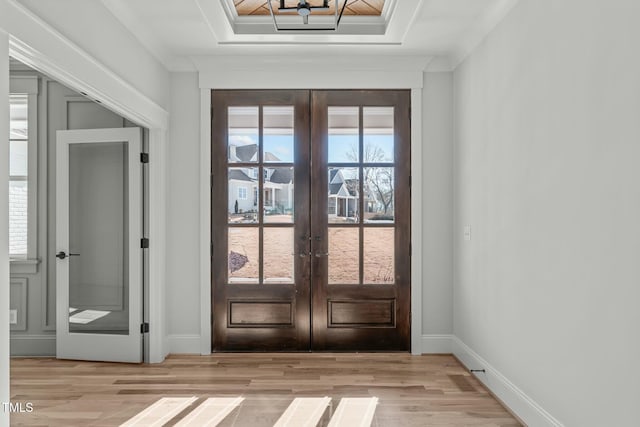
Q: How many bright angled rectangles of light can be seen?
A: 4